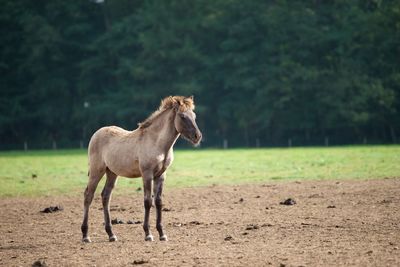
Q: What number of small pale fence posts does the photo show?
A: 8